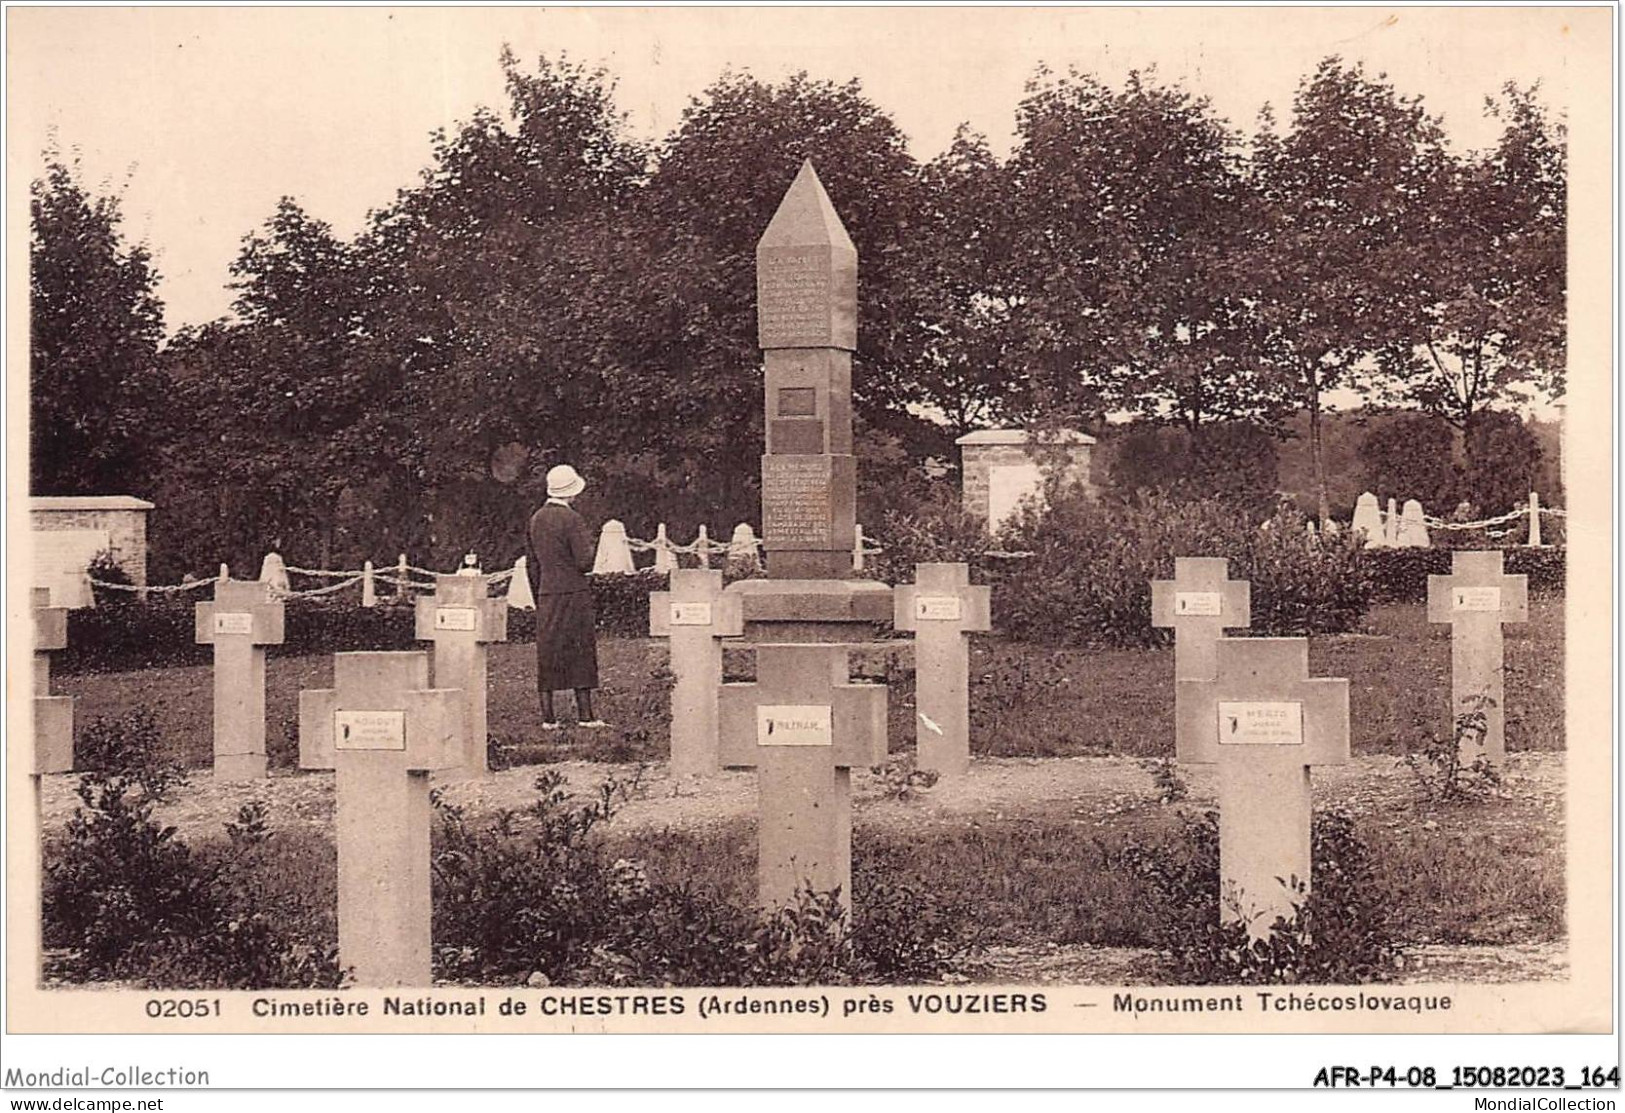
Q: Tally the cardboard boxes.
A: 0